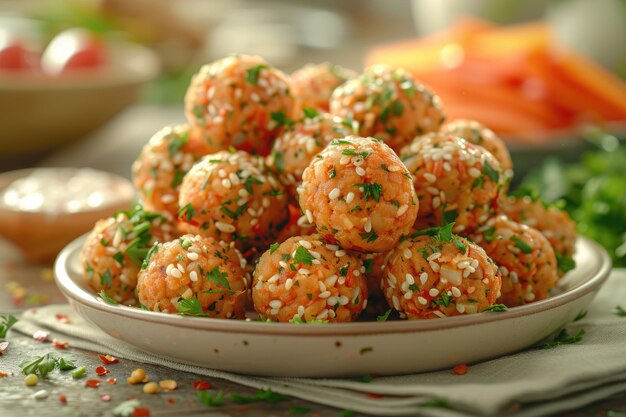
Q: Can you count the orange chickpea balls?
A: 15